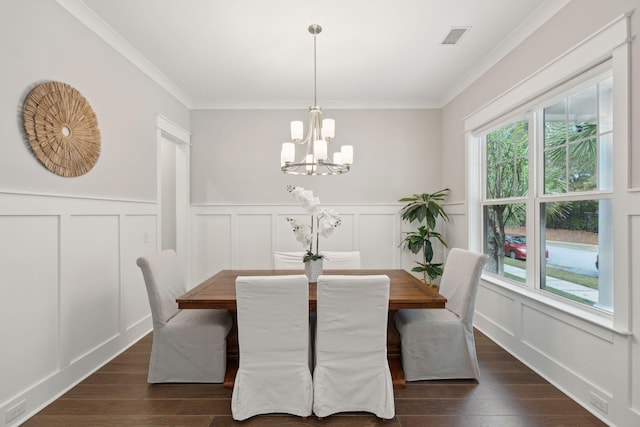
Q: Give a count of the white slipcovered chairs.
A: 6